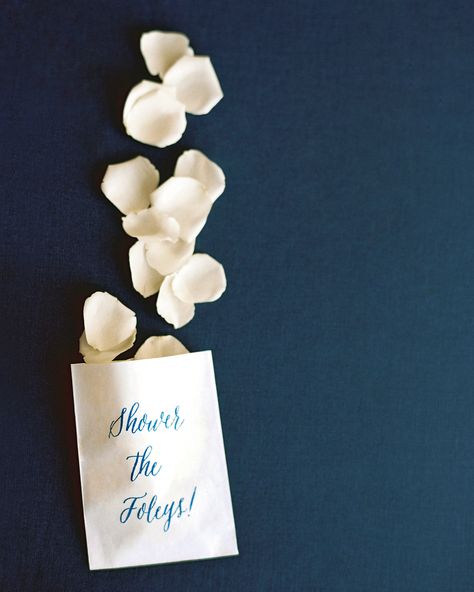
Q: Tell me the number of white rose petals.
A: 15